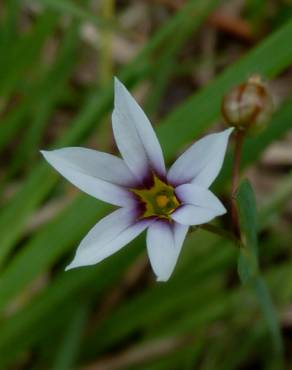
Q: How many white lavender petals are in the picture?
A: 6